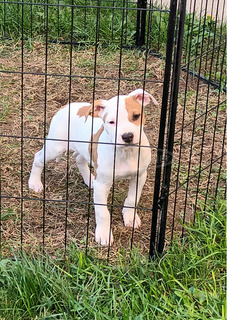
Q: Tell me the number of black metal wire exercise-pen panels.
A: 4